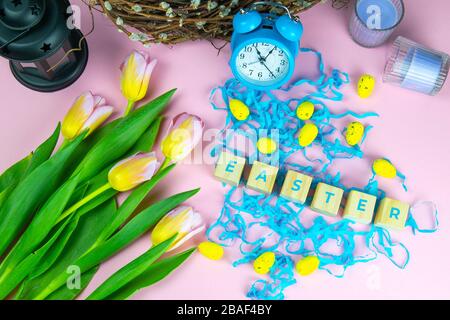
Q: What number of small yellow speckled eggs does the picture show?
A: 10